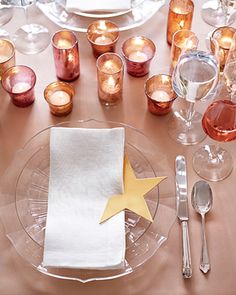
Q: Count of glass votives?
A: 11